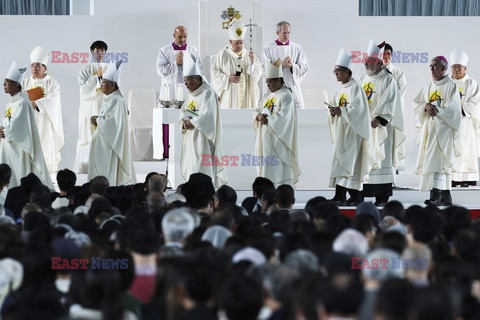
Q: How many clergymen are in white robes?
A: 14